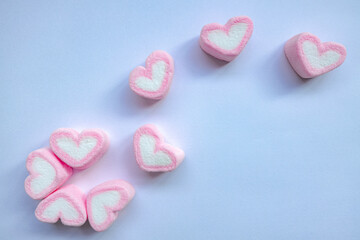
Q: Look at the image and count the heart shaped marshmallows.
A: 8